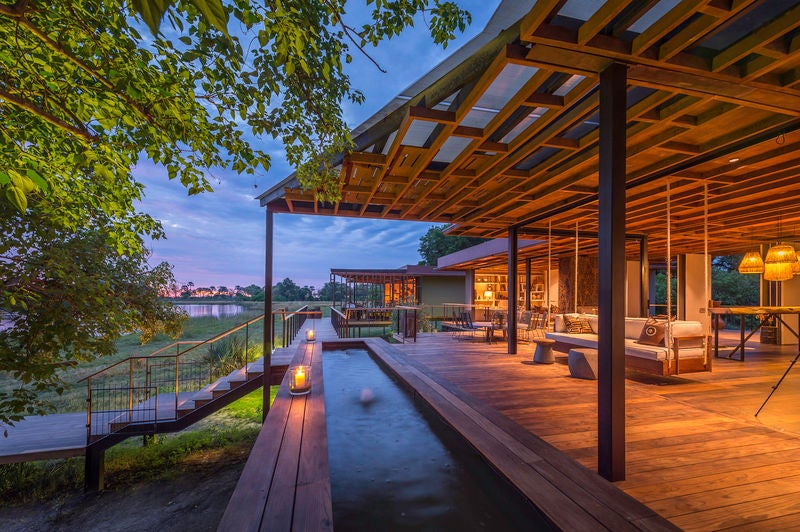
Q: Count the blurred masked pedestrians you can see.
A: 0